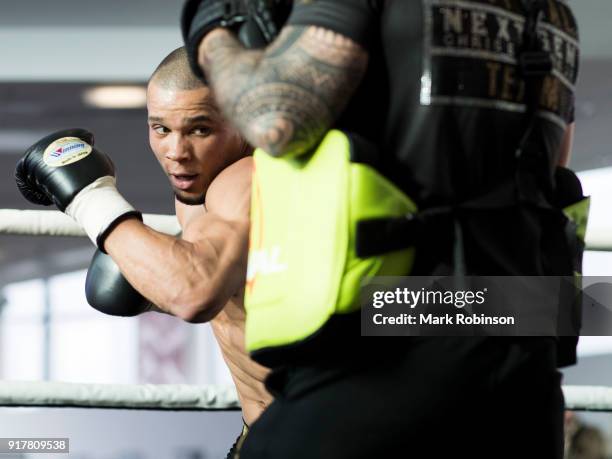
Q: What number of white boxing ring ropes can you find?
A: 2